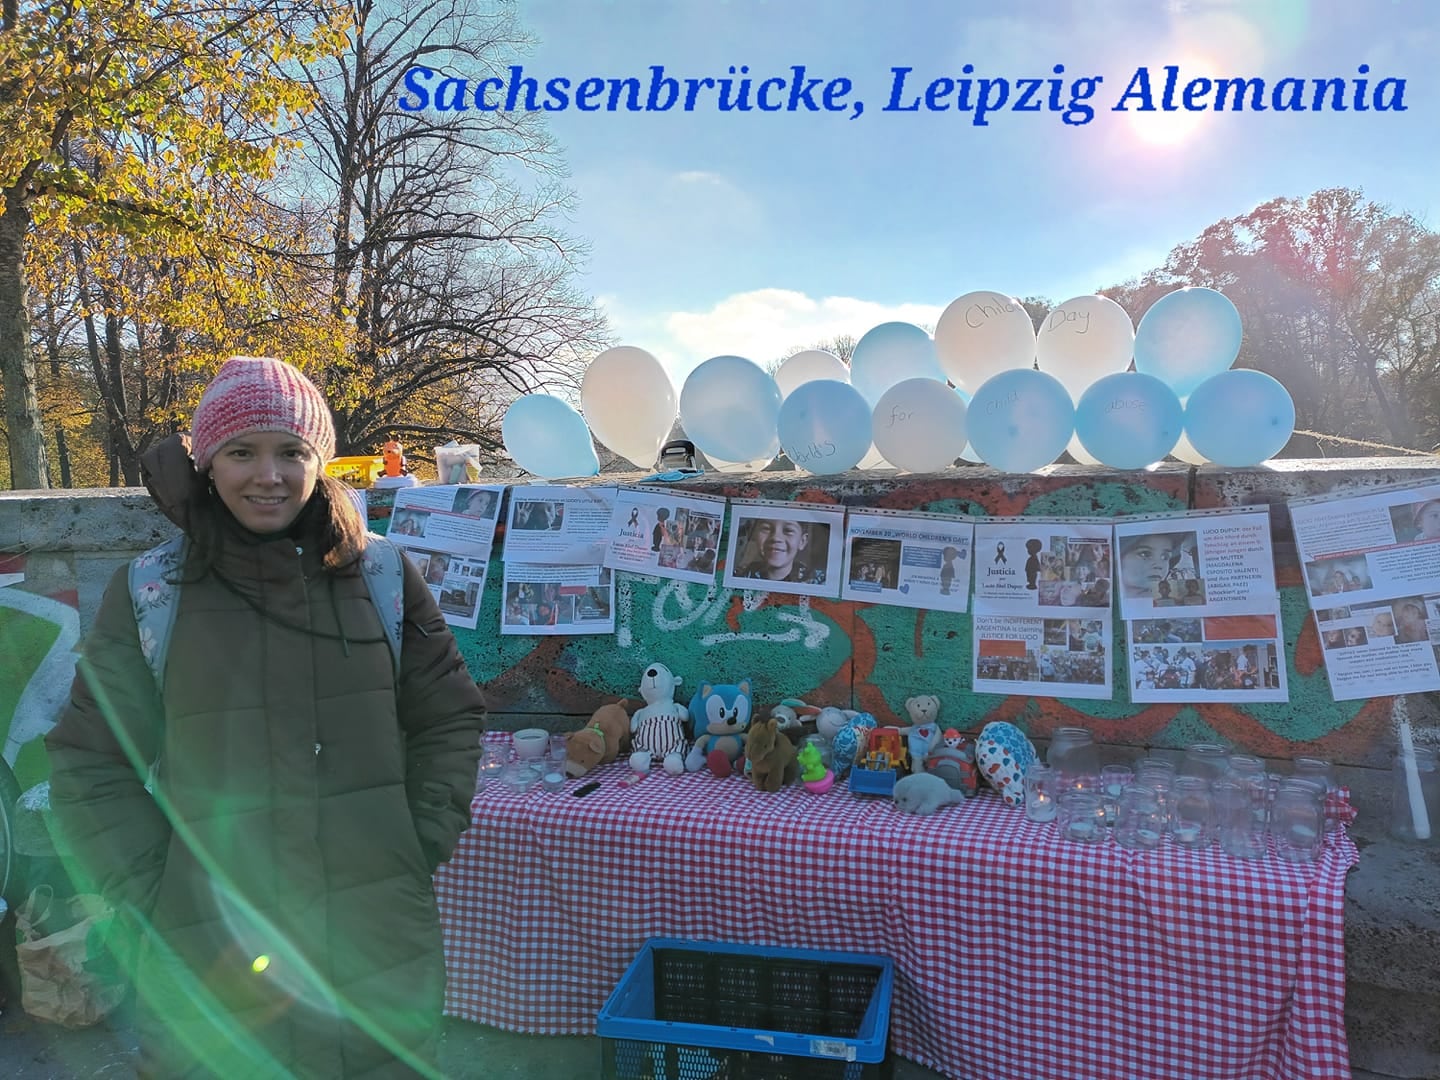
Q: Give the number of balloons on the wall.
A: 13